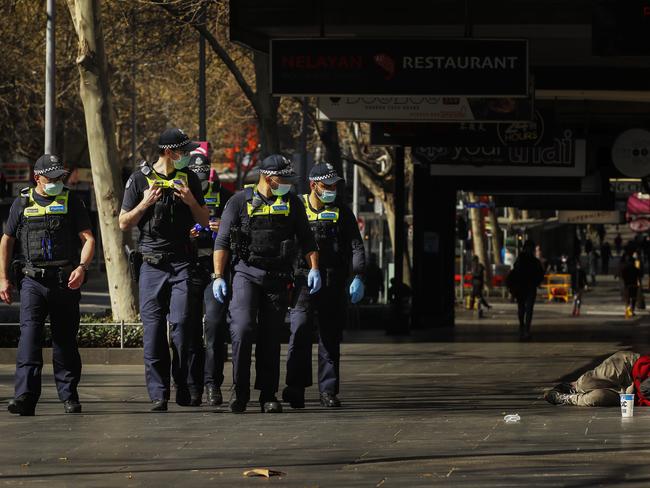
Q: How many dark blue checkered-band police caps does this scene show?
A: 5